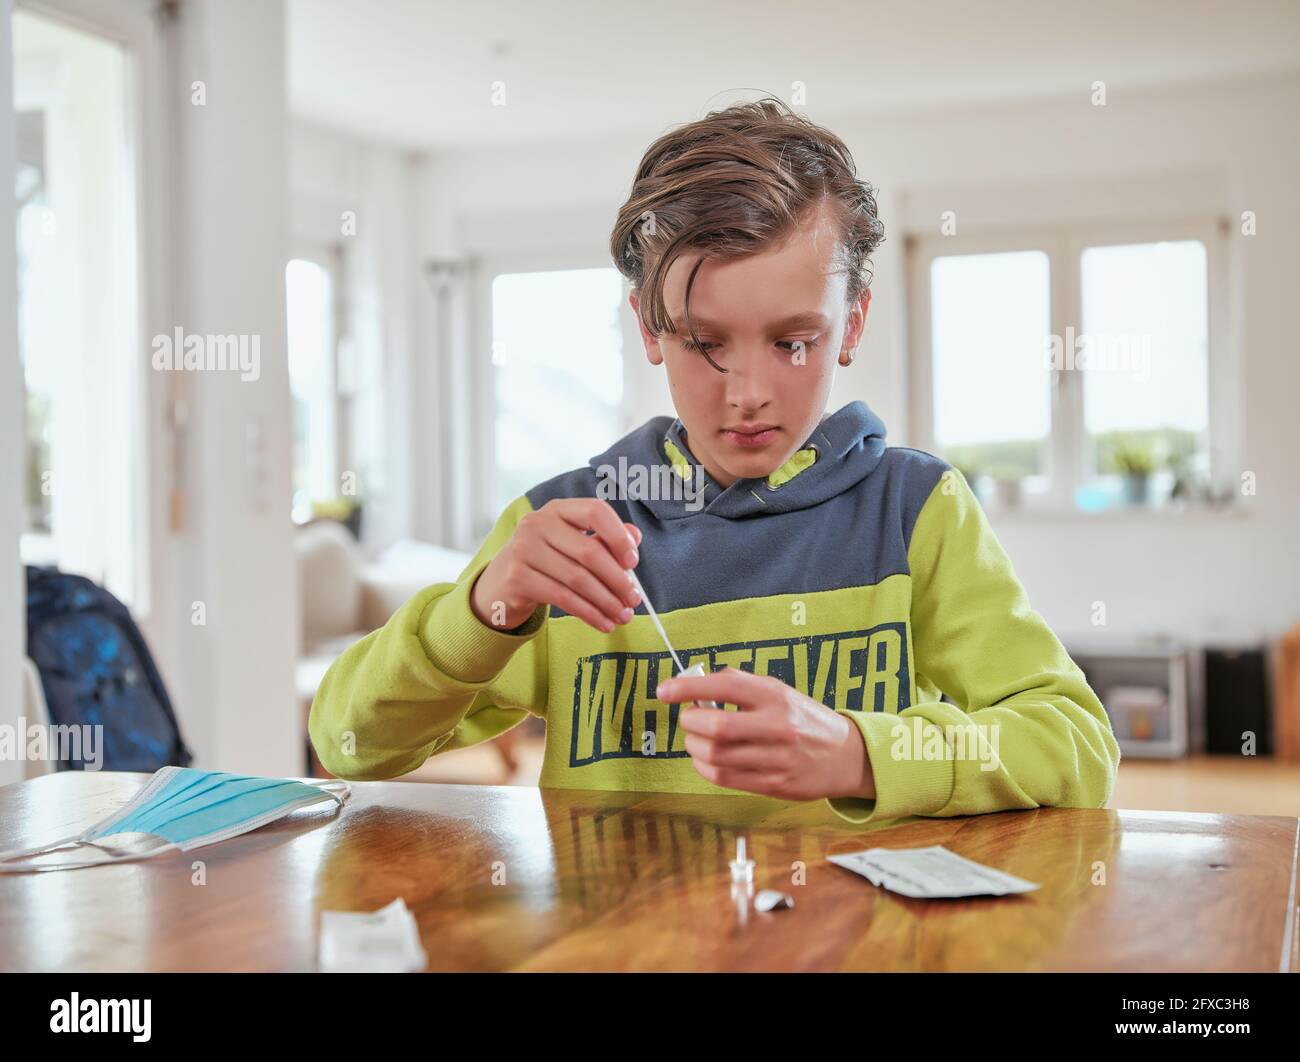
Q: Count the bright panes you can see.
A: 5